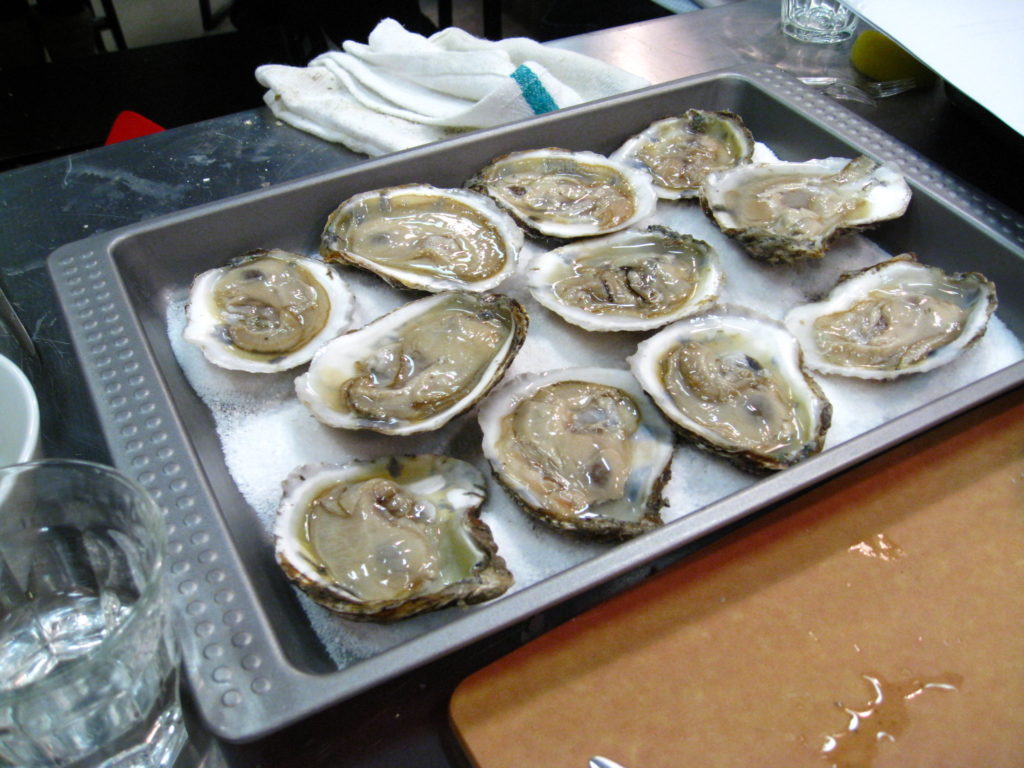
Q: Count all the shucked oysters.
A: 11